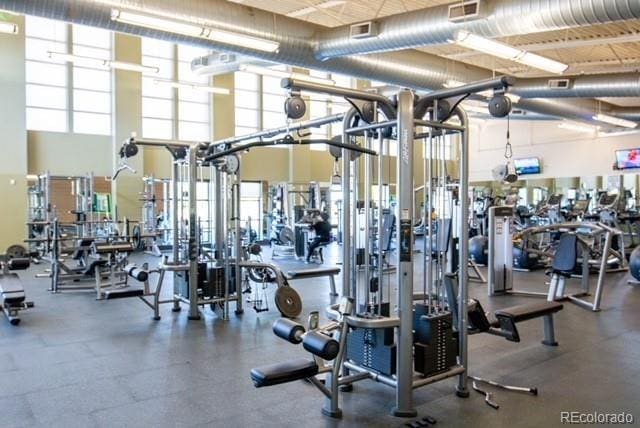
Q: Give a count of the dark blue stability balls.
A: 3